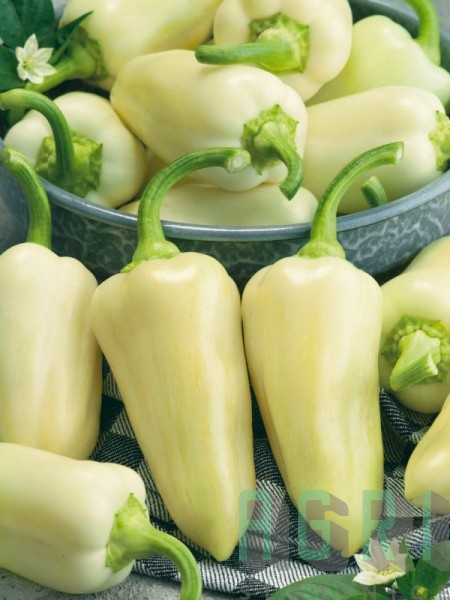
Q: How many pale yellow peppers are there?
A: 13